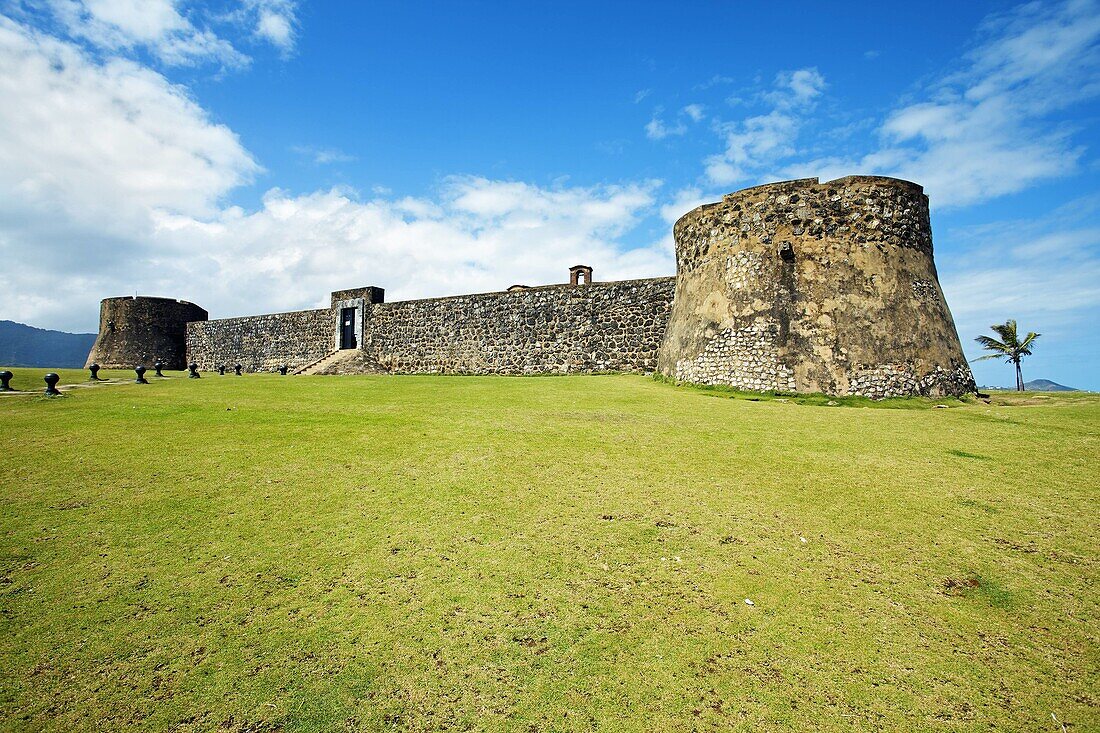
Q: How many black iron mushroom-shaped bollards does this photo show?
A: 9